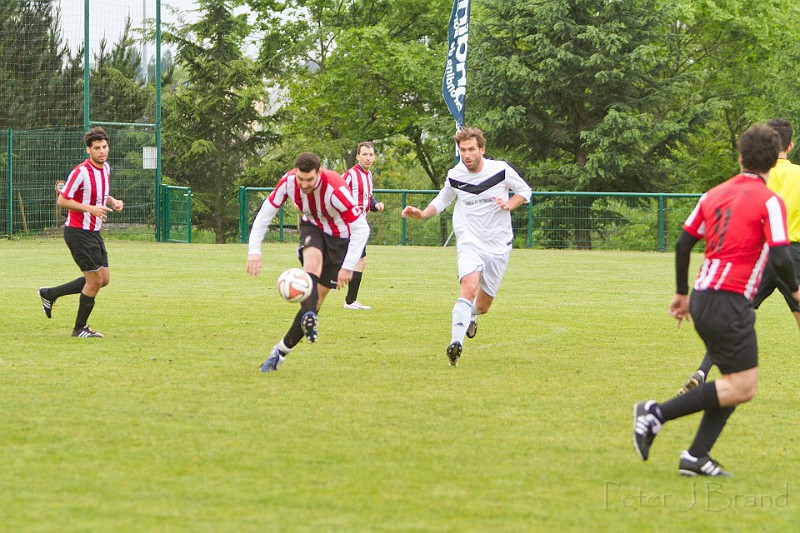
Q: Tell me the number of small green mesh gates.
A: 1